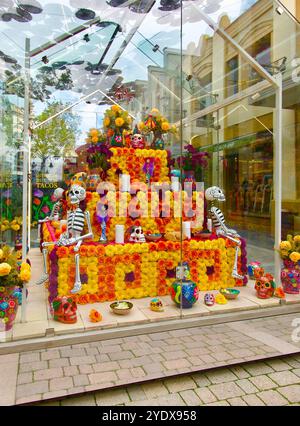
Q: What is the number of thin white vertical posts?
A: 2